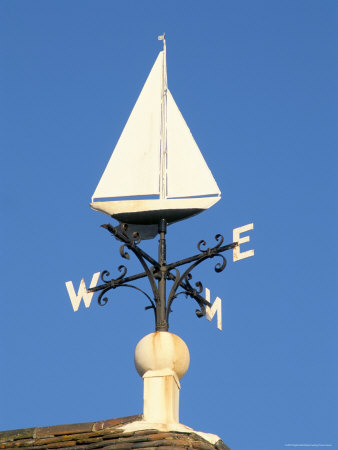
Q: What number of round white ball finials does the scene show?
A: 1